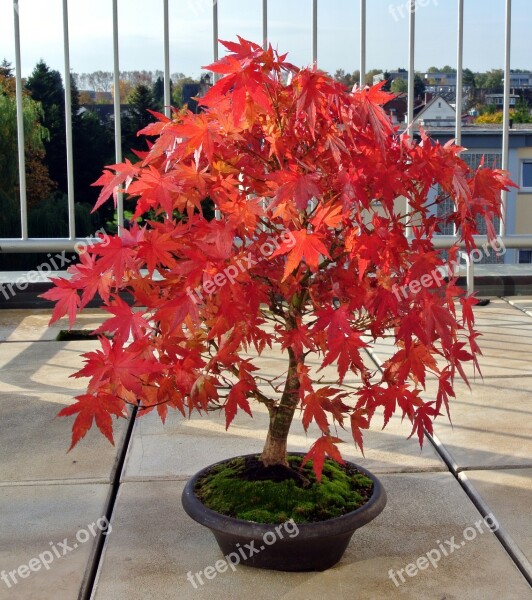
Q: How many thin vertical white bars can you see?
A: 11